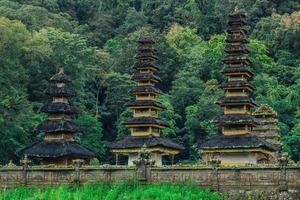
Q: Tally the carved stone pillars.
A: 5